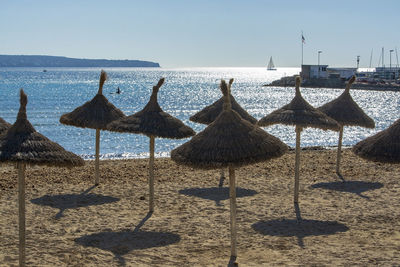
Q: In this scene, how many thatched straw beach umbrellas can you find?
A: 9